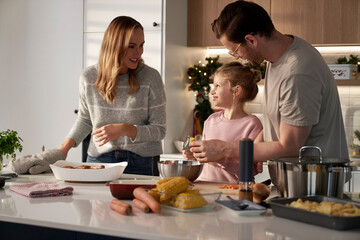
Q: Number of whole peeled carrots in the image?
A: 4